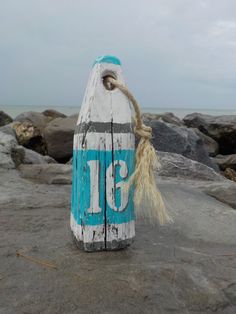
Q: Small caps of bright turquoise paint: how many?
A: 1